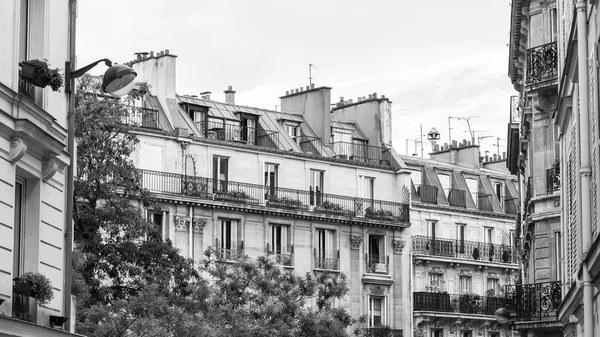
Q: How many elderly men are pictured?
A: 0